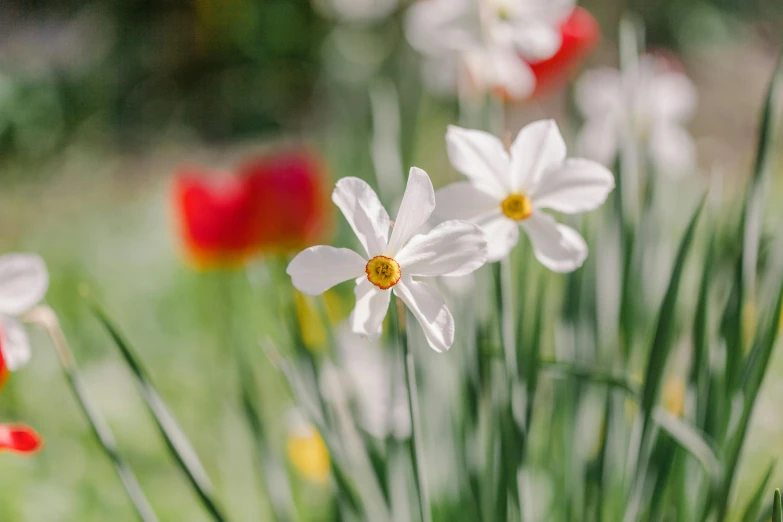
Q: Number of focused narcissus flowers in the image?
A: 2